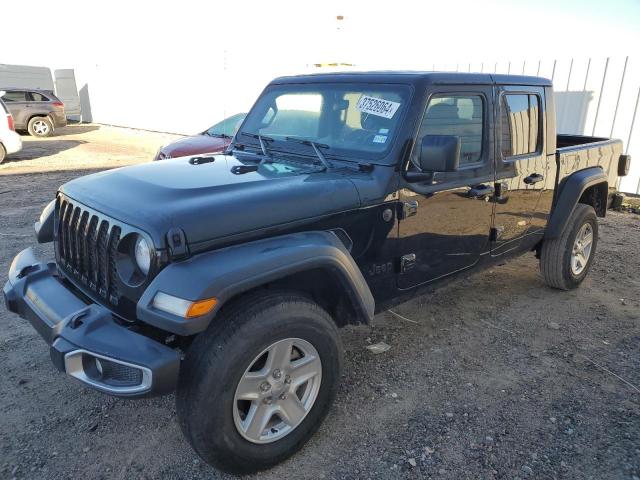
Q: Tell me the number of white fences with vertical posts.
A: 1